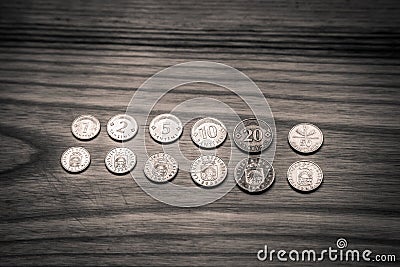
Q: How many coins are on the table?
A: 12